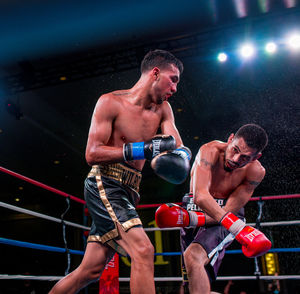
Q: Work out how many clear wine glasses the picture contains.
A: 0